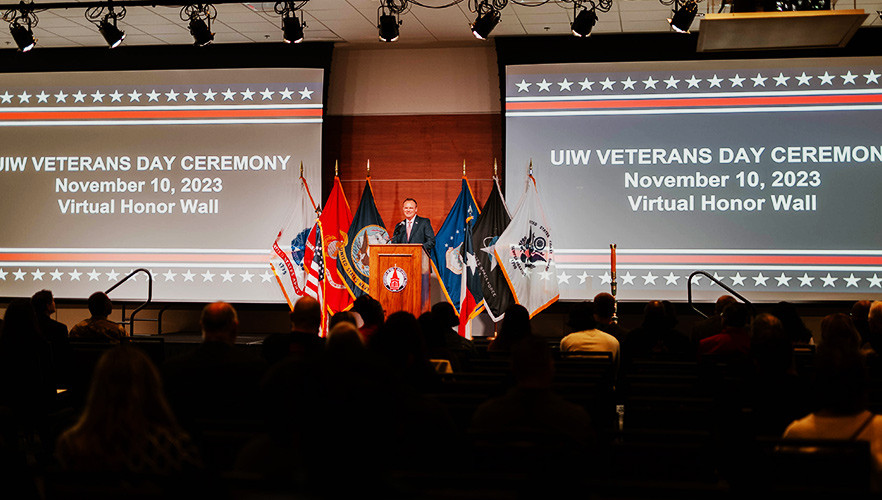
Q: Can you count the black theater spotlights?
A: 8